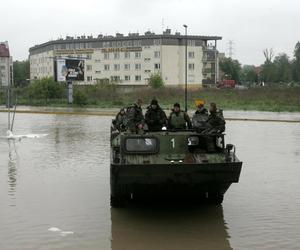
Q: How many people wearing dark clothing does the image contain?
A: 6